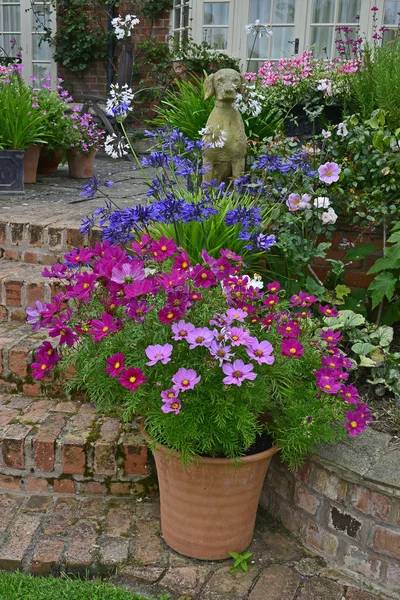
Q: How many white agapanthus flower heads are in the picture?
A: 6